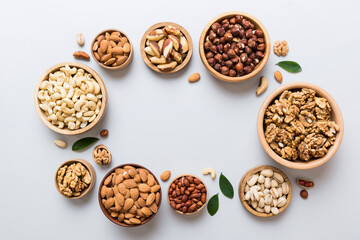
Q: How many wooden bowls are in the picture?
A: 9